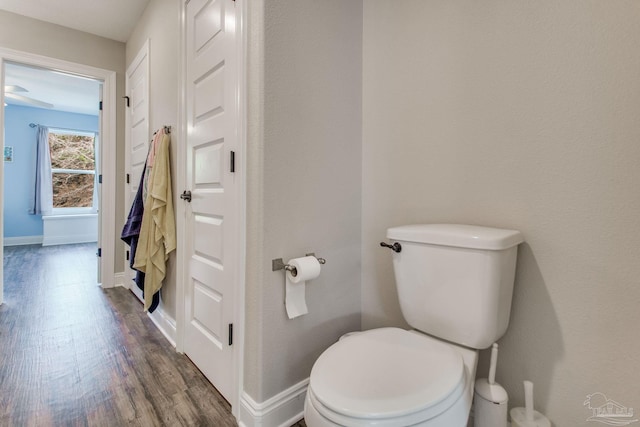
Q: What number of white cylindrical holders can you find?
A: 2